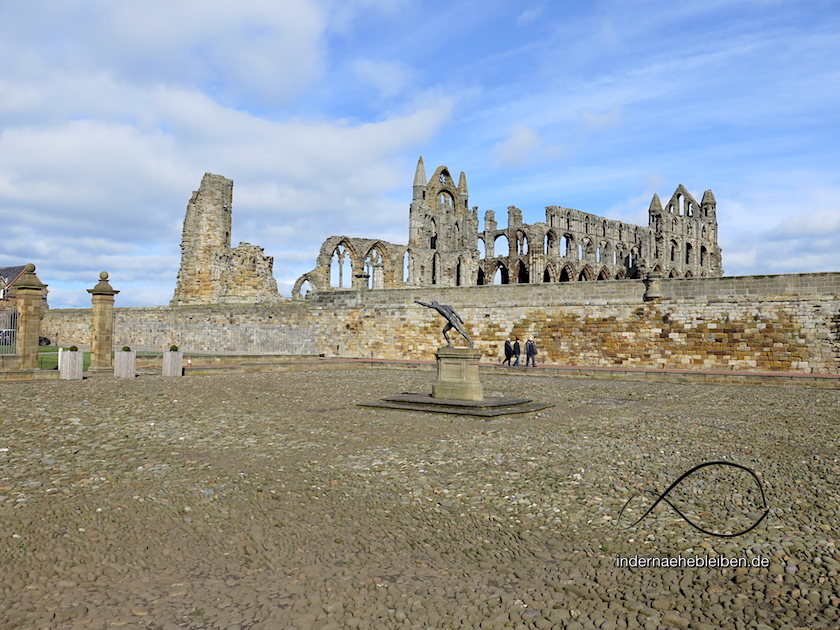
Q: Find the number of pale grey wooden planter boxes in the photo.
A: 3